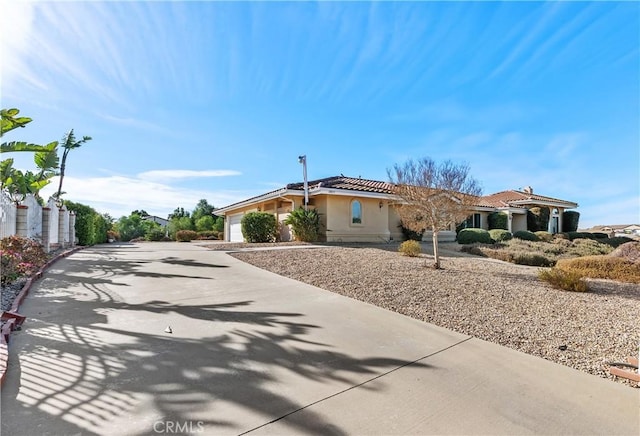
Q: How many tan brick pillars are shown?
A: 4